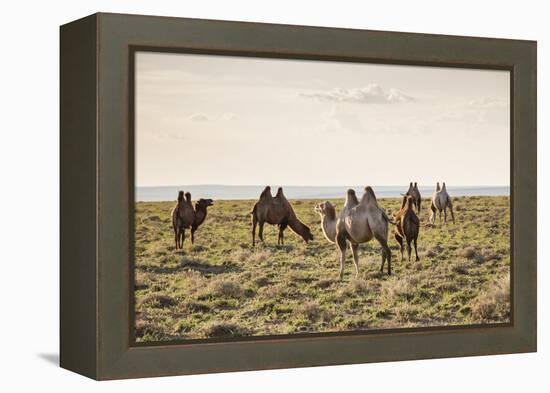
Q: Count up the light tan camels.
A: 2